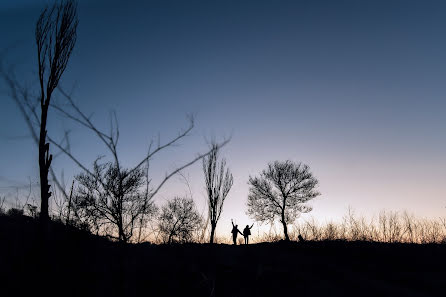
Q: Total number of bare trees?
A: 5